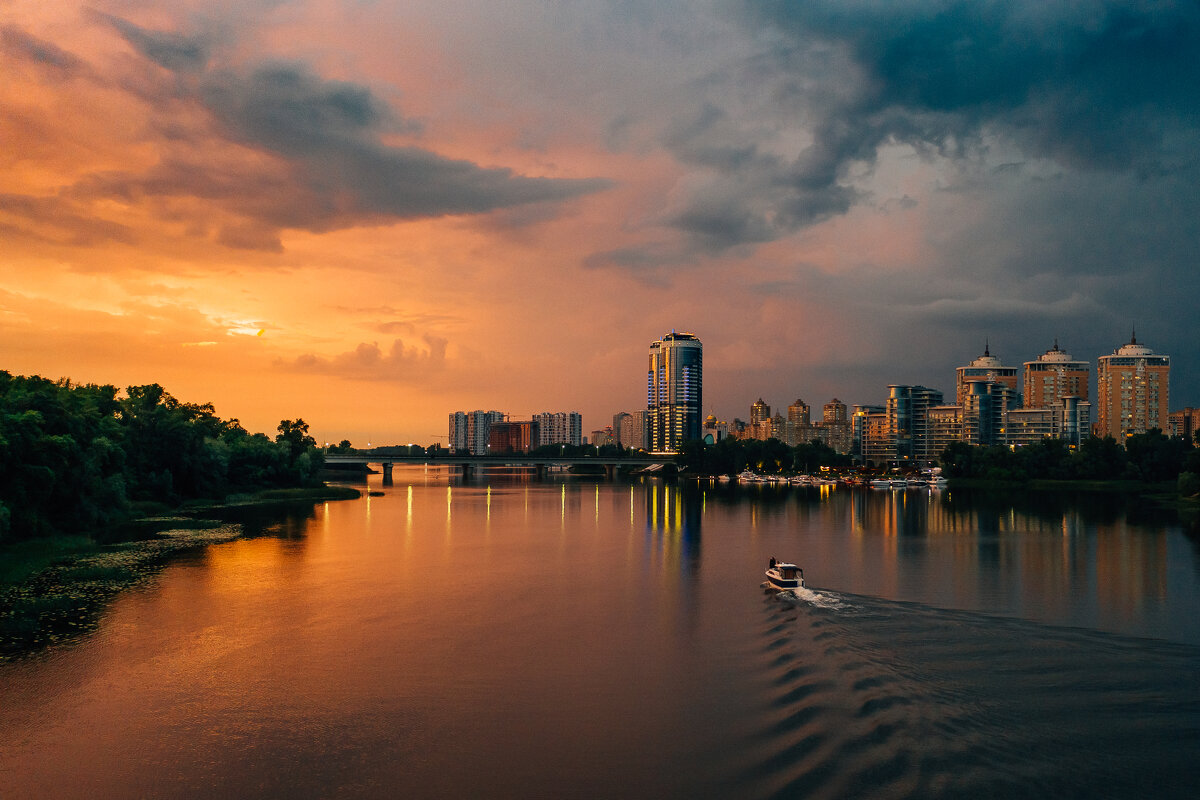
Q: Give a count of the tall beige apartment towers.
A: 3